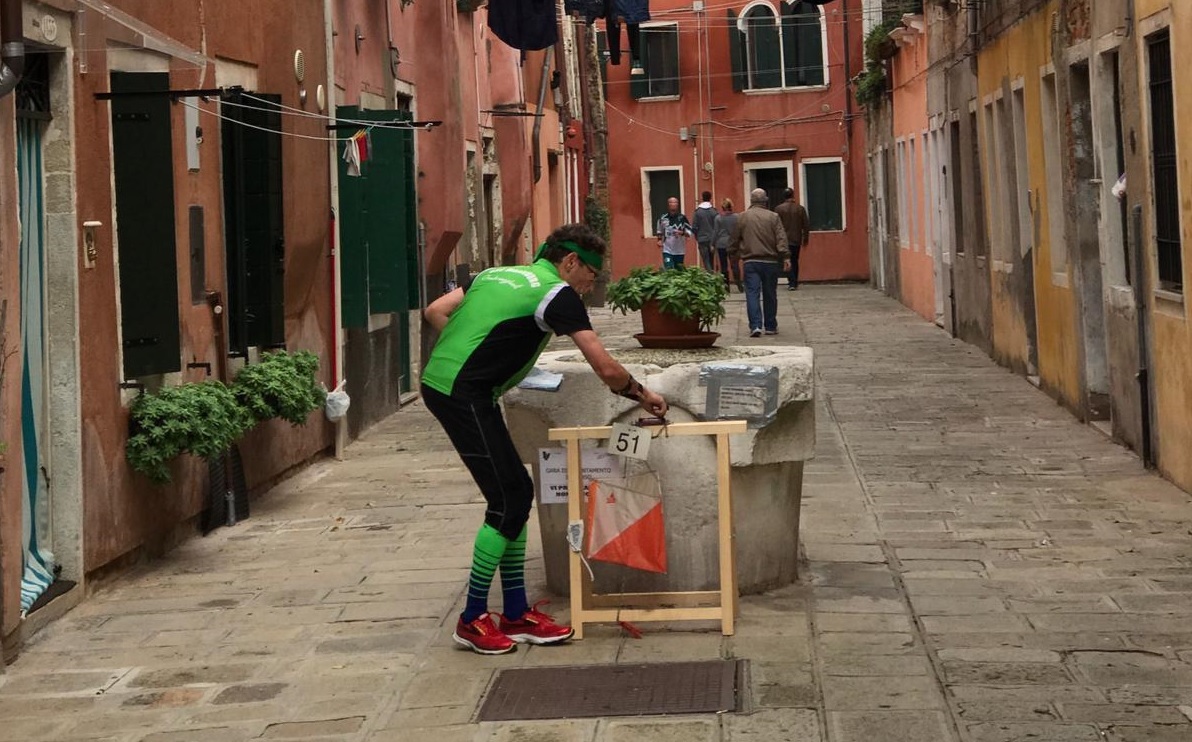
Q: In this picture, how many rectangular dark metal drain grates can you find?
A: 1